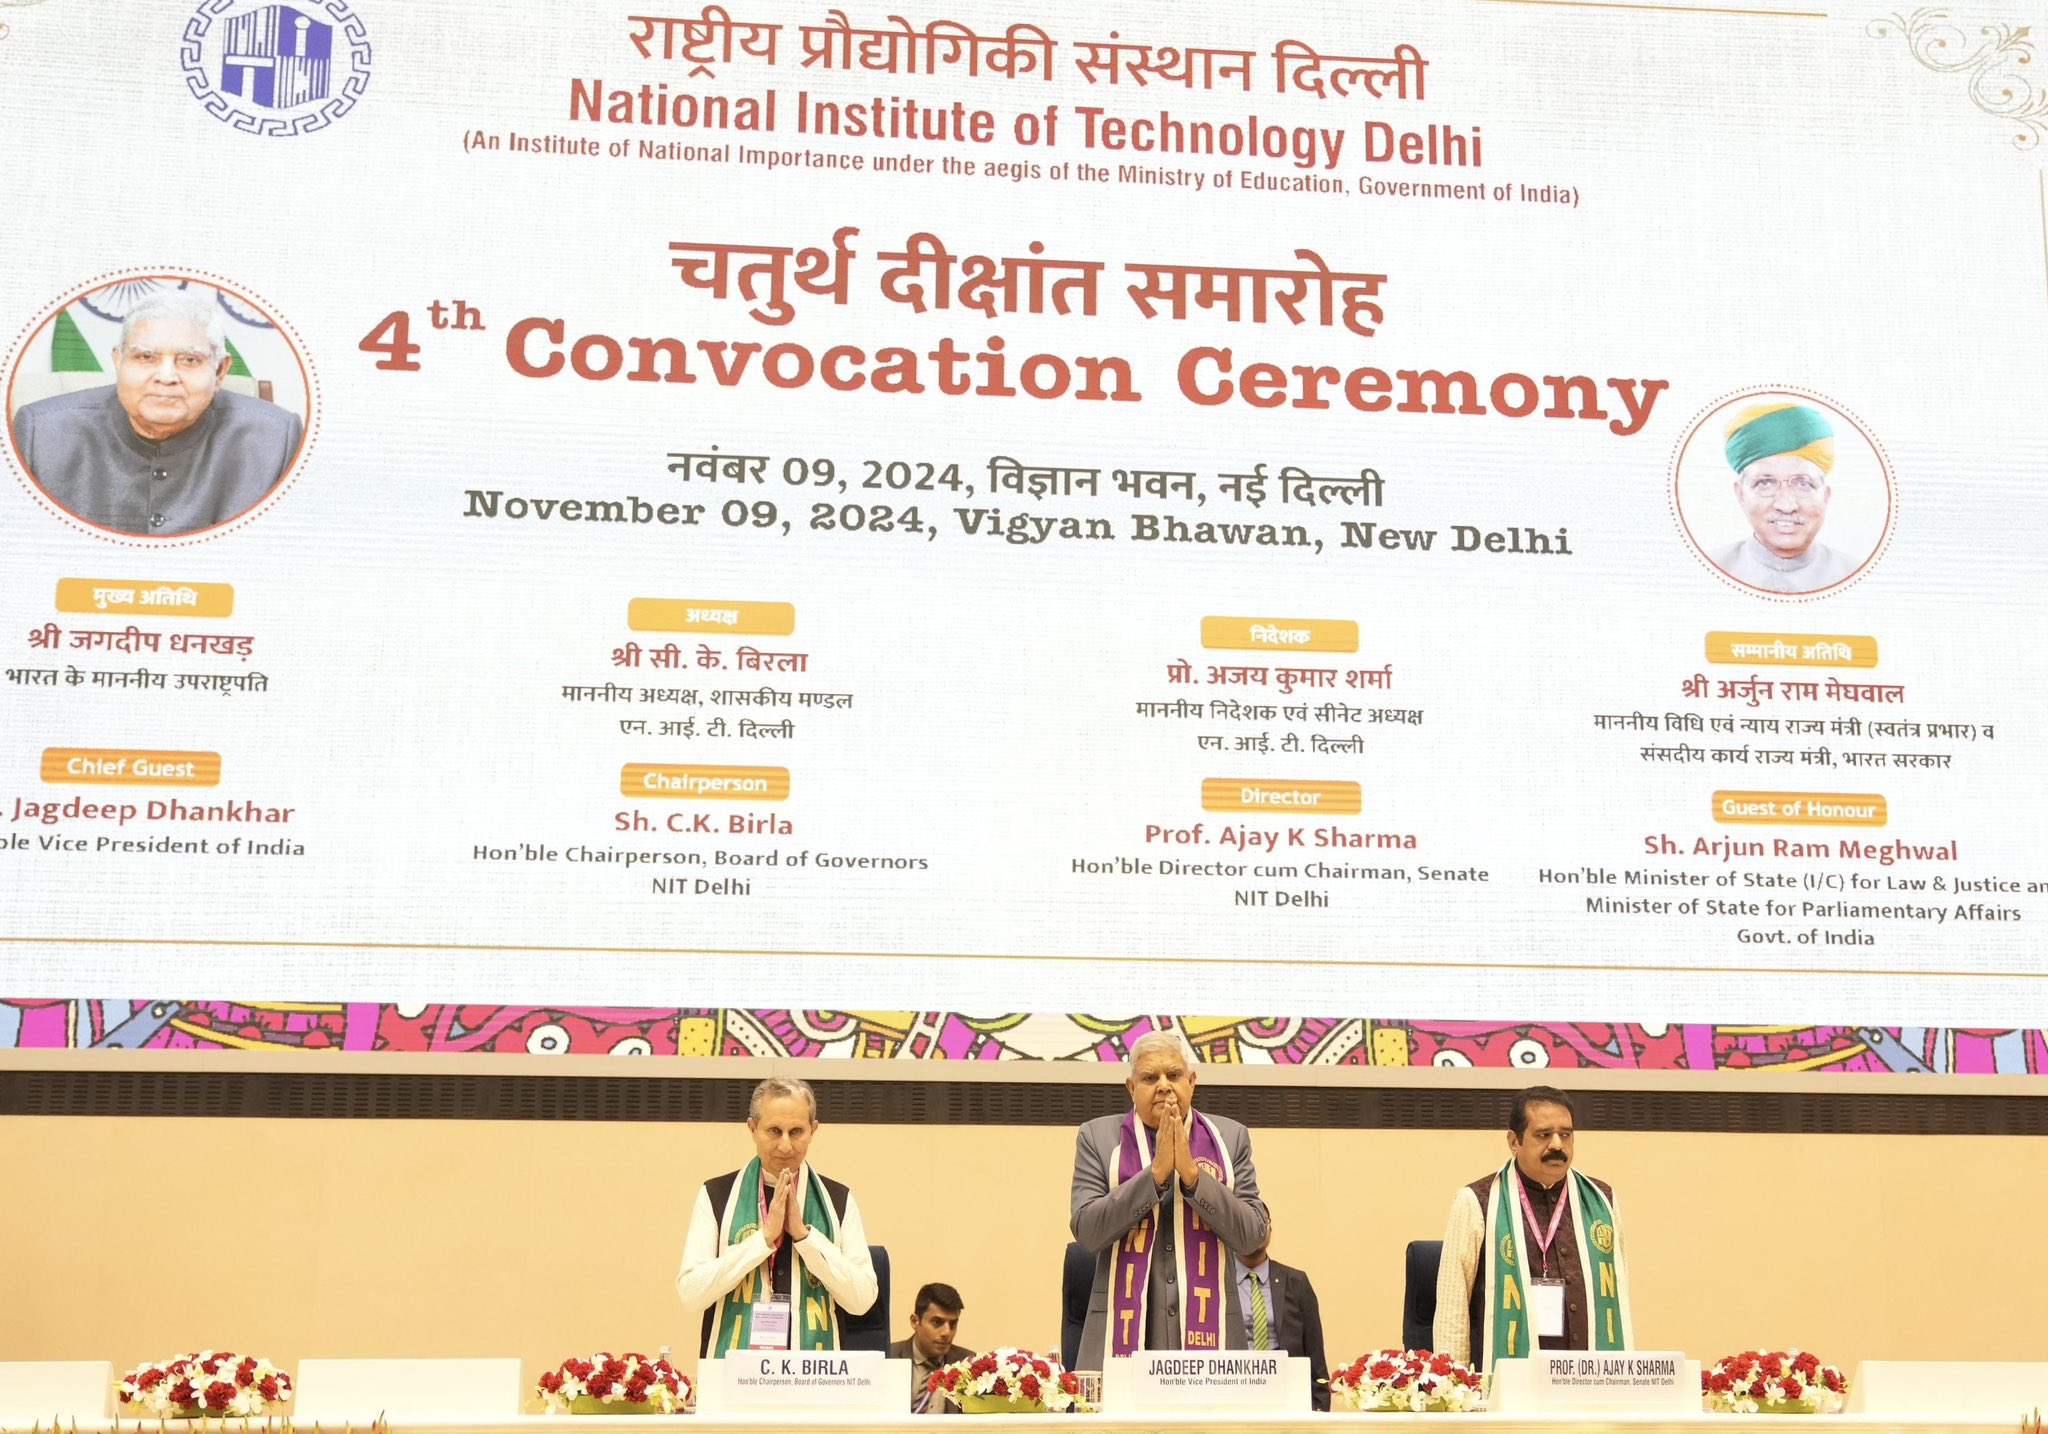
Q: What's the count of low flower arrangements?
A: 5